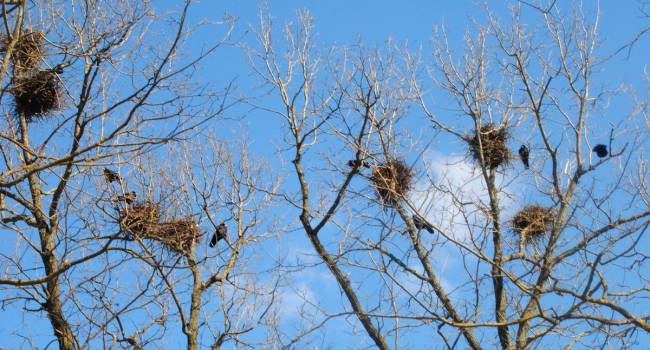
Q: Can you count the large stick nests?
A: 7